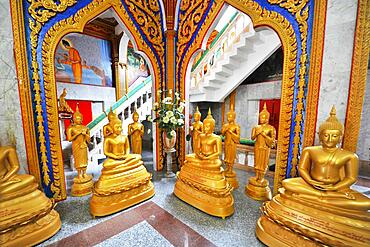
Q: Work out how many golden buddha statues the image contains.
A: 10